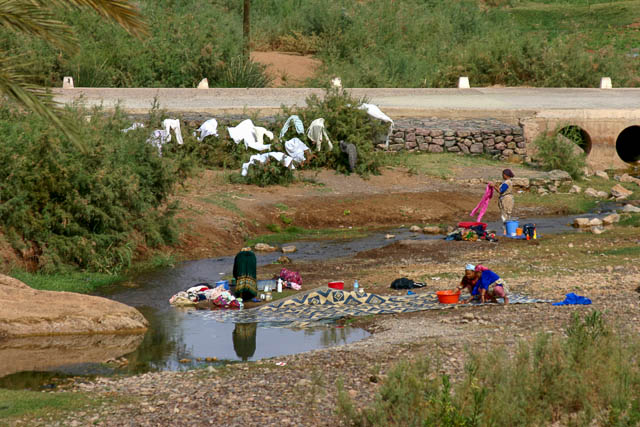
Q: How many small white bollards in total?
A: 5